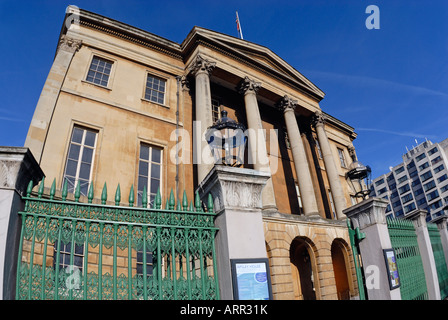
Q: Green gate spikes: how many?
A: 15